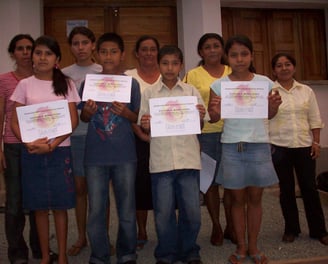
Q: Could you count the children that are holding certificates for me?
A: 4